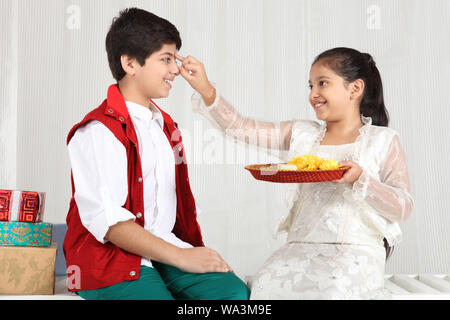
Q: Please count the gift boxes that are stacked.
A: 3